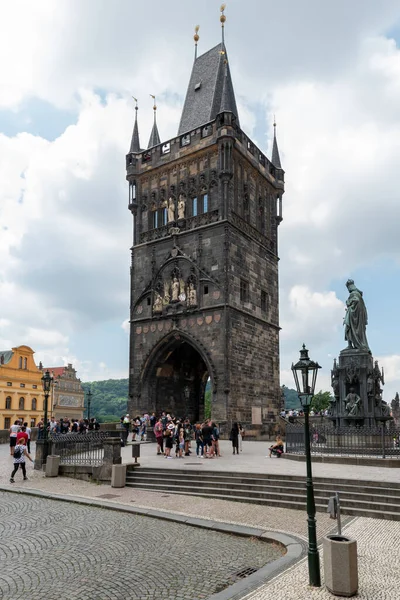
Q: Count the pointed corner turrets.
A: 4